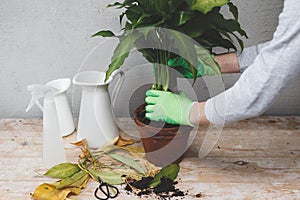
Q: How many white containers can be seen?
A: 3